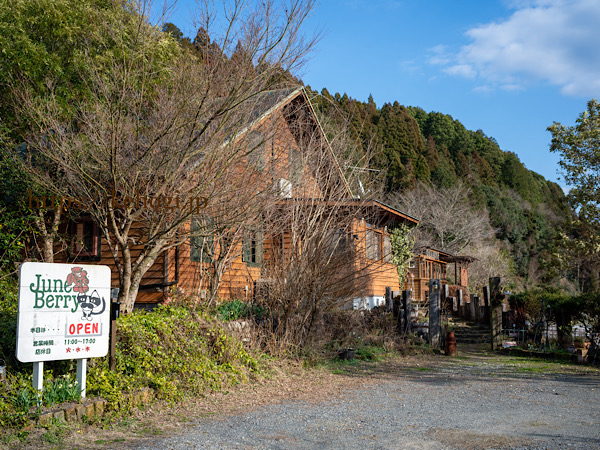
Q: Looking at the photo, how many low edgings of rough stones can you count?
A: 1